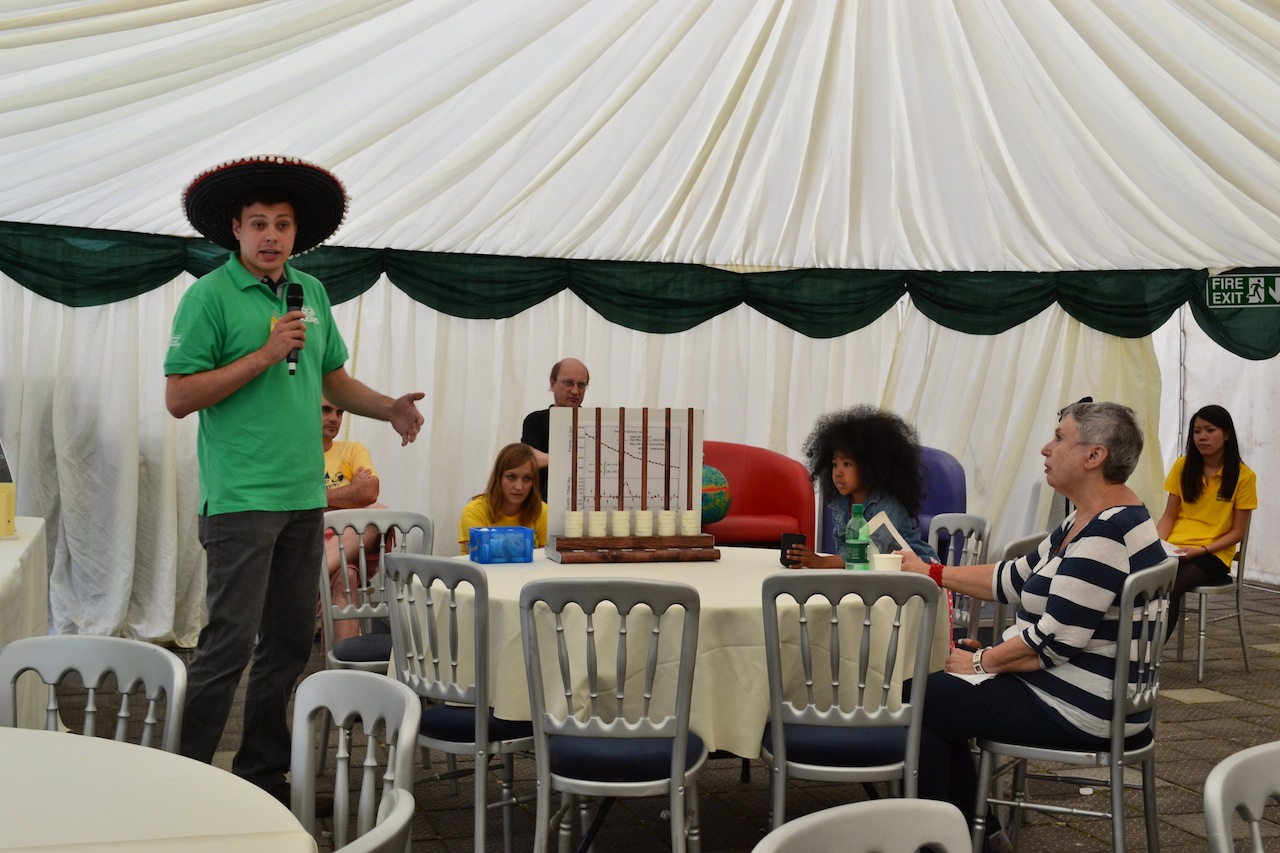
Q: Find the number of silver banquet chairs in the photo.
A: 13